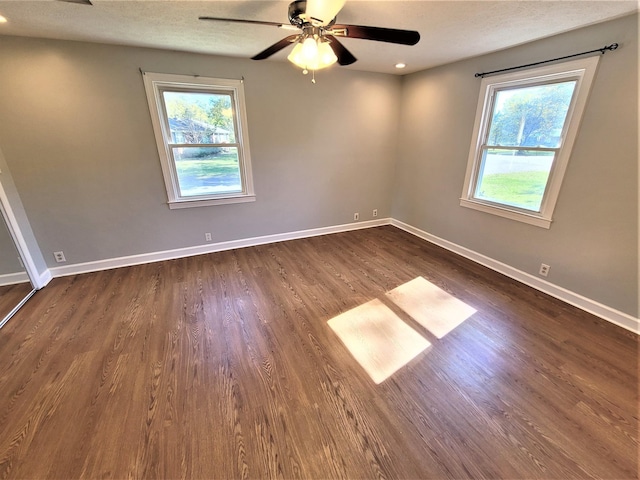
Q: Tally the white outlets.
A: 5